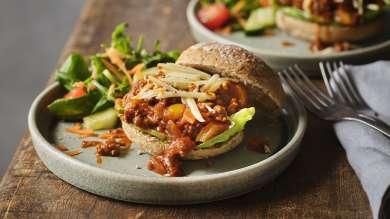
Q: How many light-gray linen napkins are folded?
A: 1